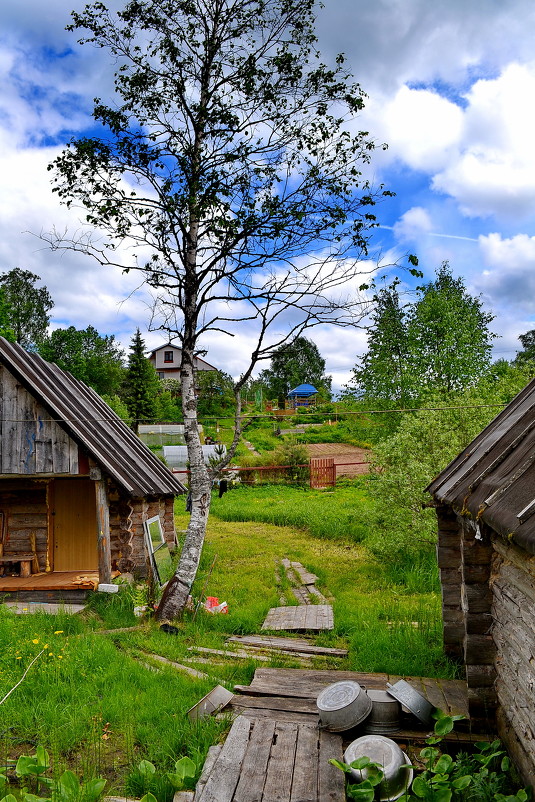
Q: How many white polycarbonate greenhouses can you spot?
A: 2